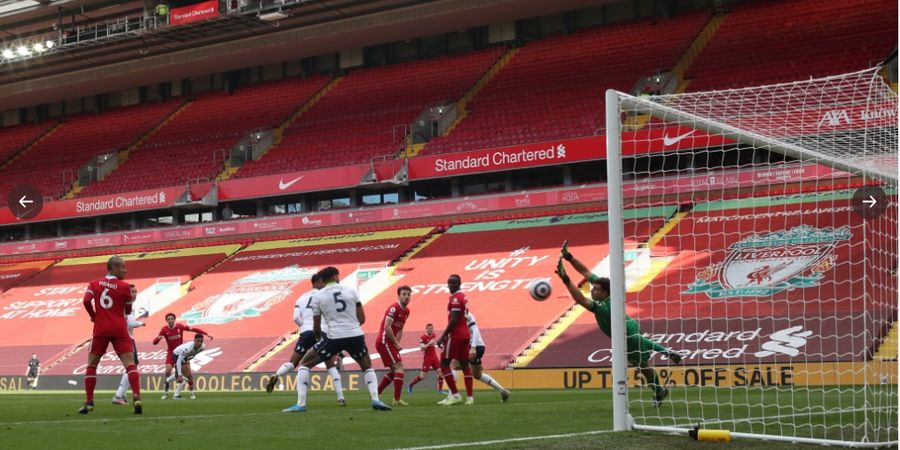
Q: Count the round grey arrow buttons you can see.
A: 2